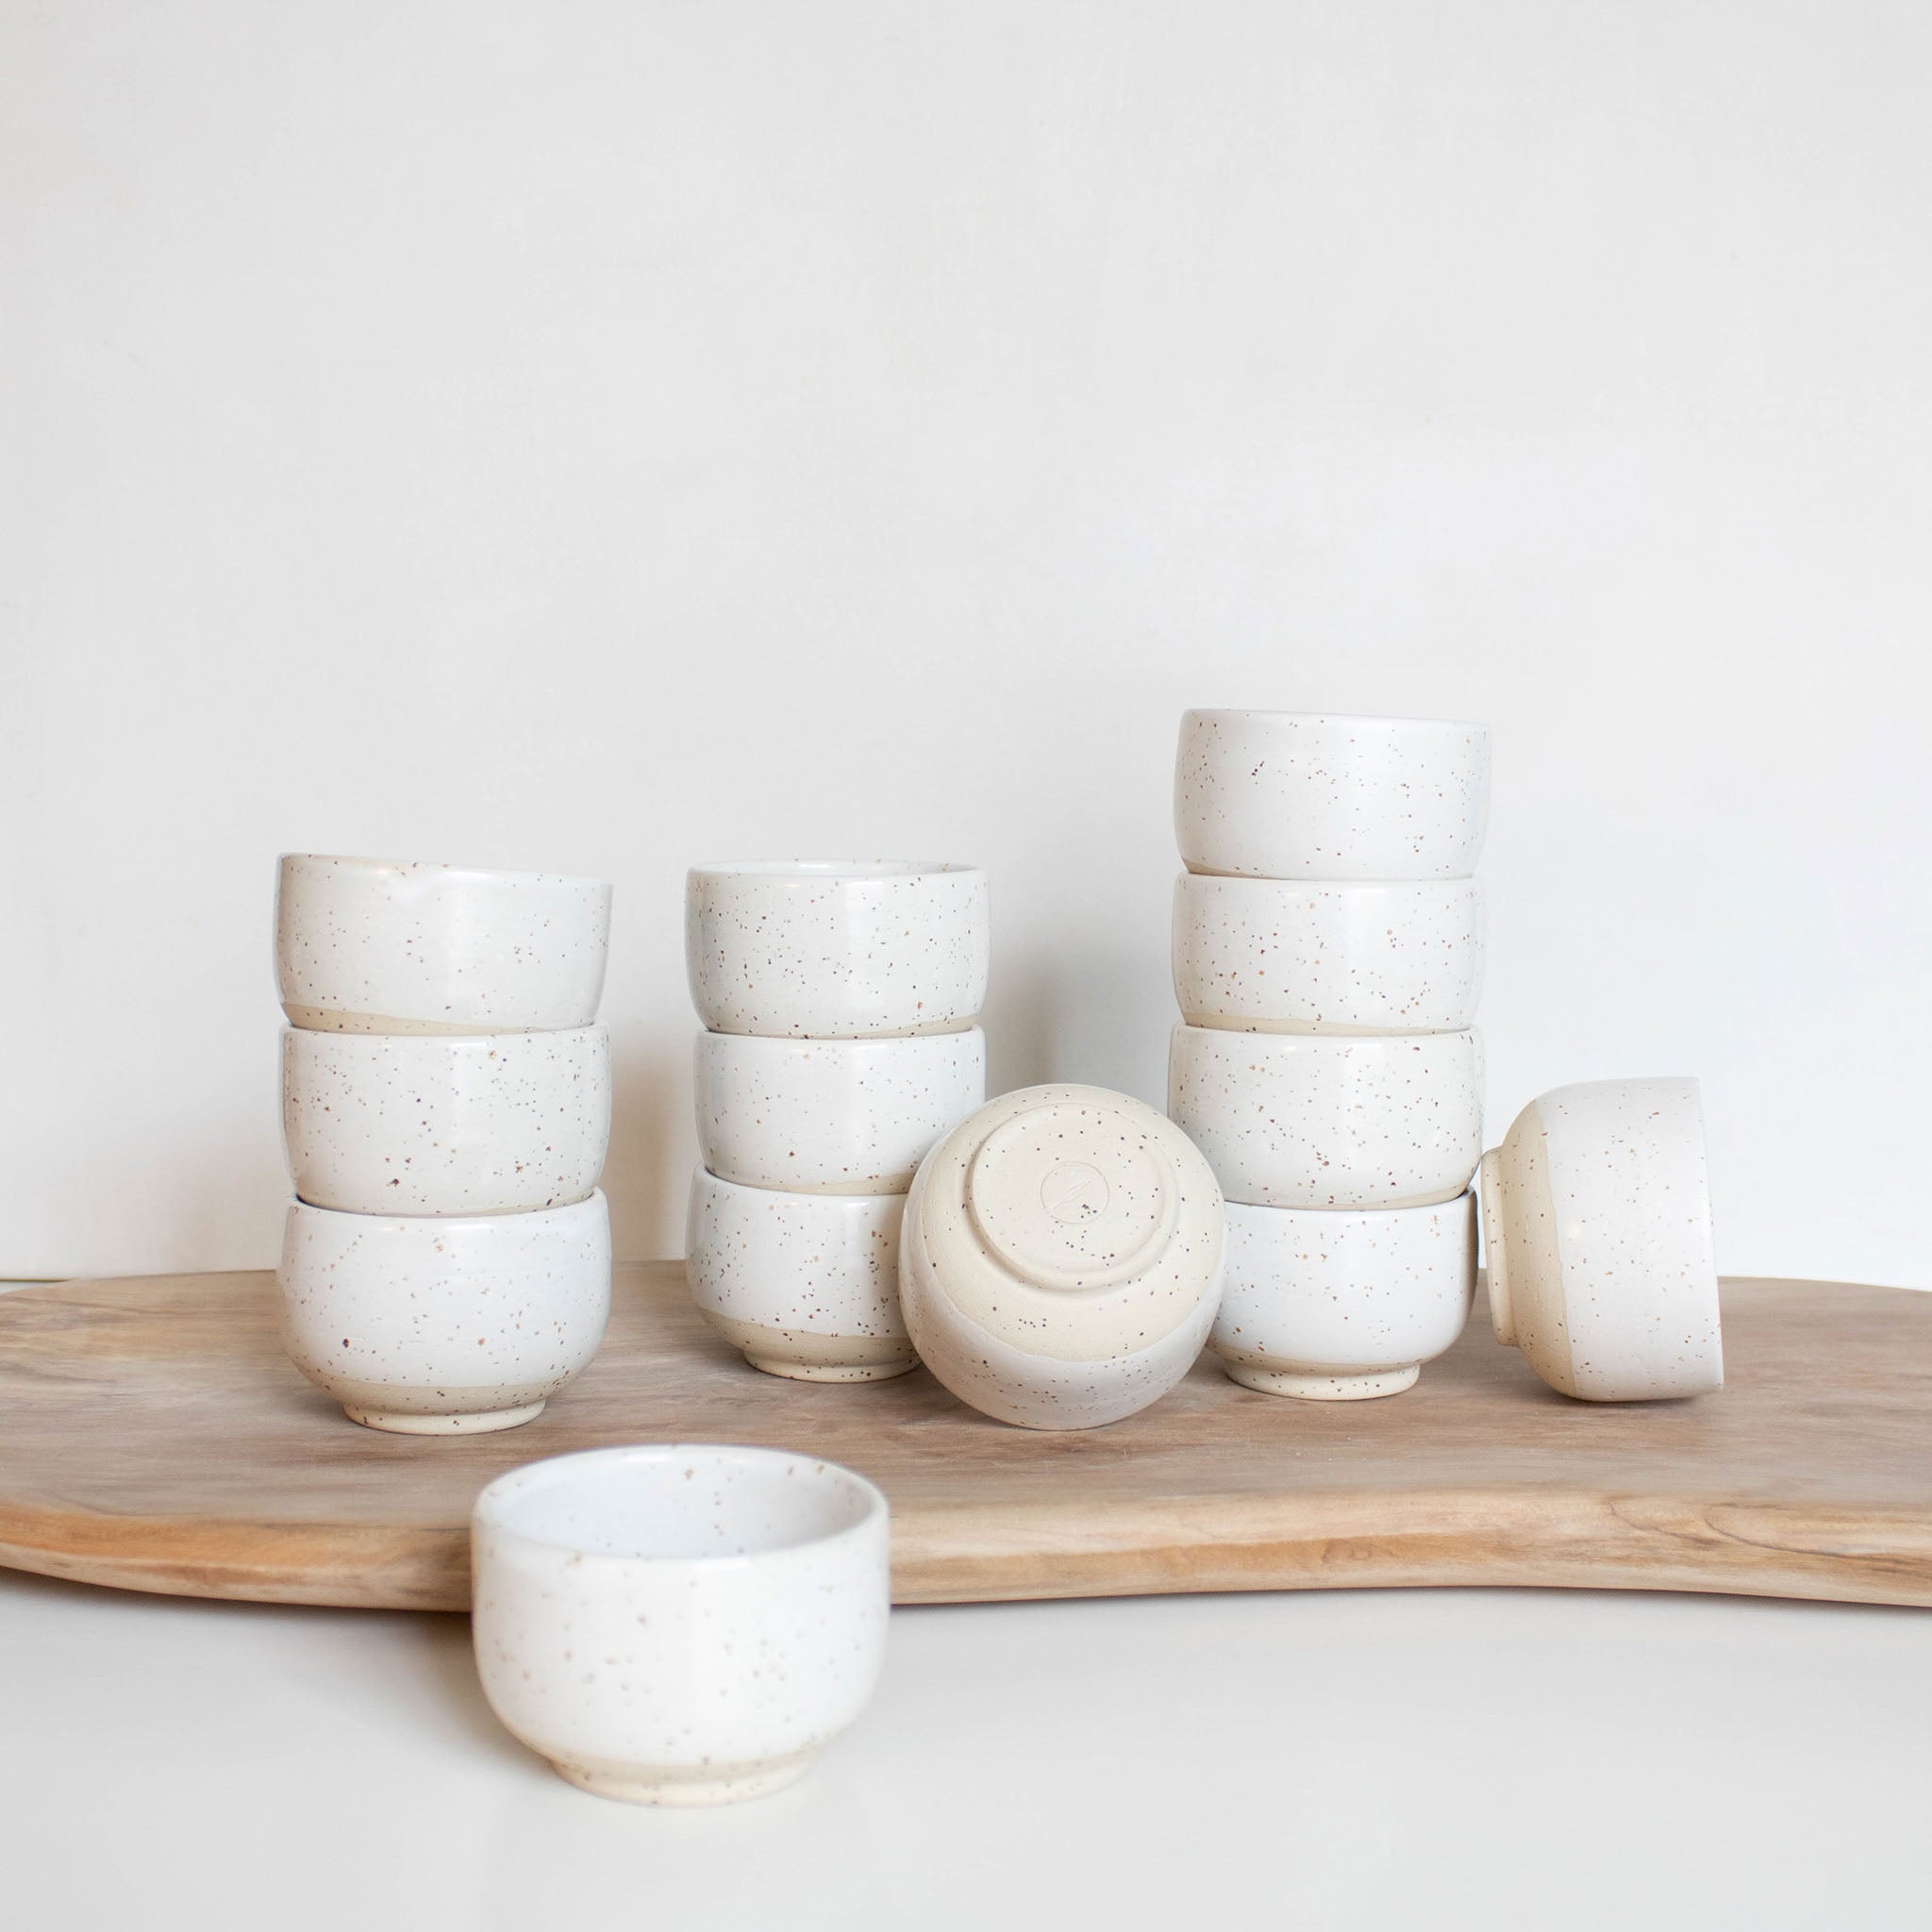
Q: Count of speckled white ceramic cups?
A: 13